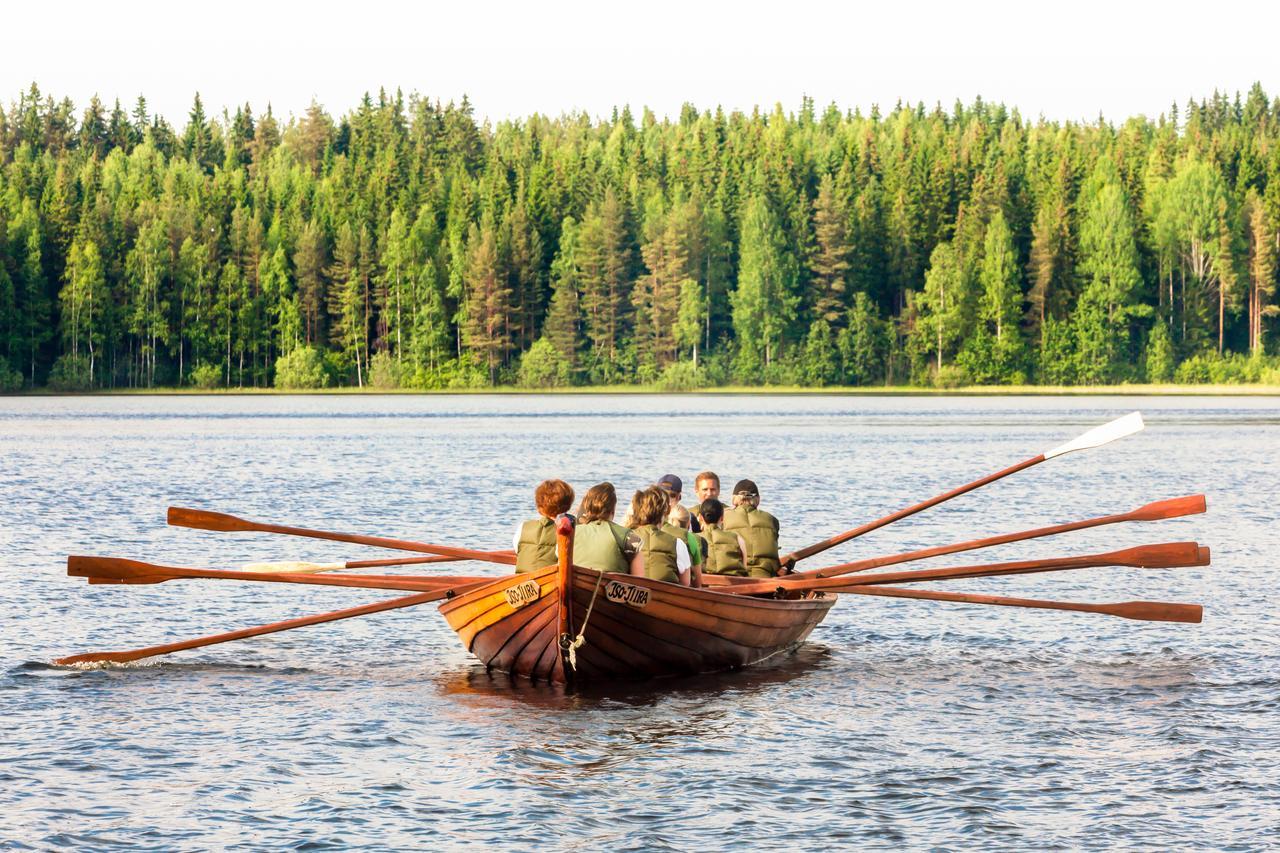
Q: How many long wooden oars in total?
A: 10